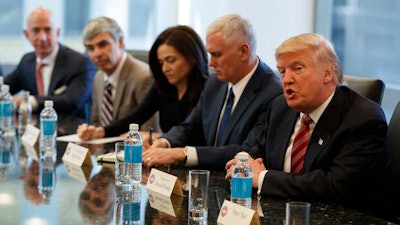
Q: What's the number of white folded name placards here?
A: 4